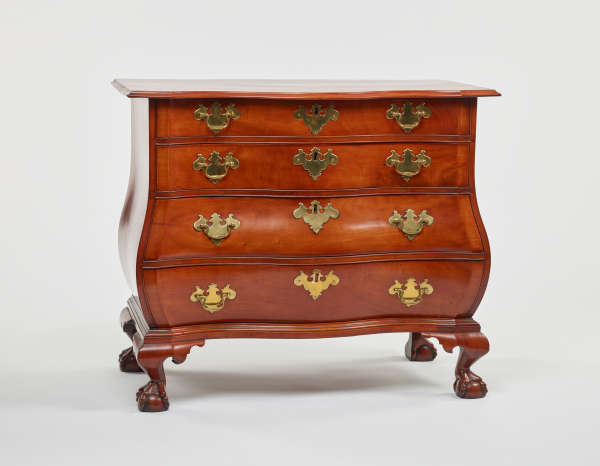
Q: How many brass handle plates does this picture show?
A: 8